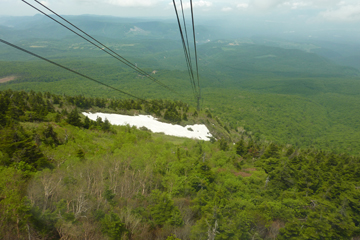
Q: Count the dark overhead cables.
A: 6